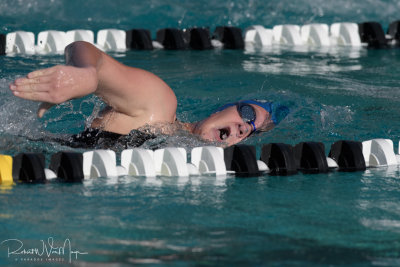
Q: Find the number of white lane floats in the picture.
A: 13